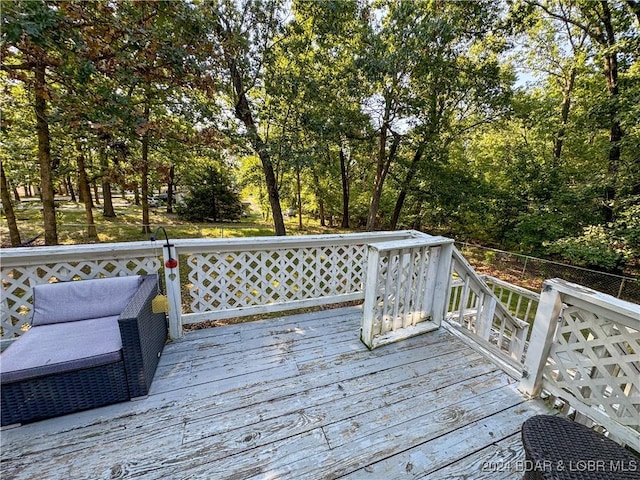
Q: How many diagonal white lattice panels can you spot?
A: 3